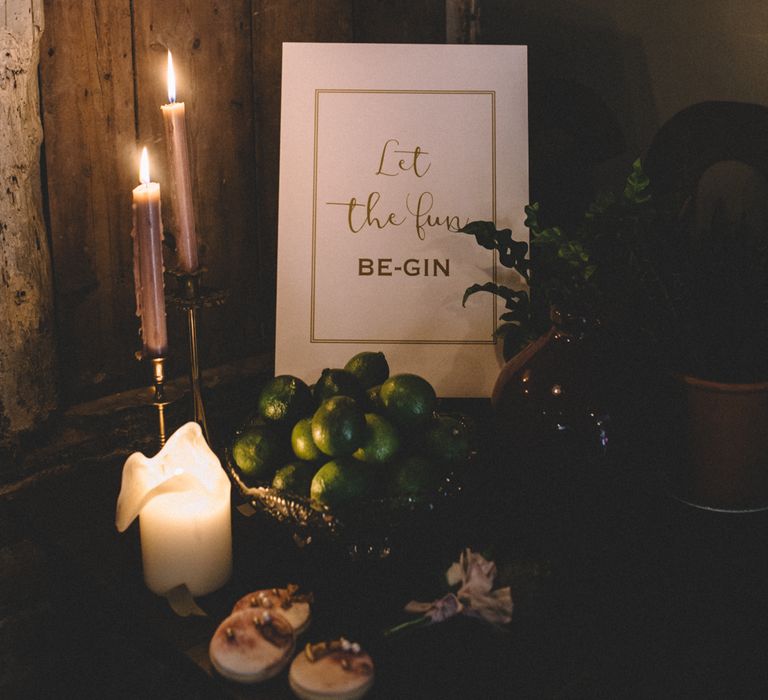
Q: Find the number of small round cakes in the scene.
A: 3